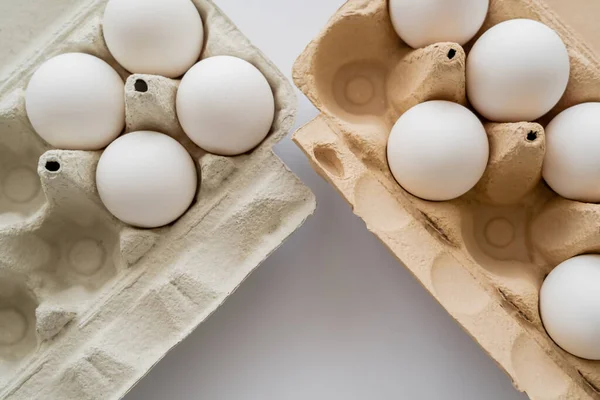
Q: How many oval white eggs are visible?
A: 9